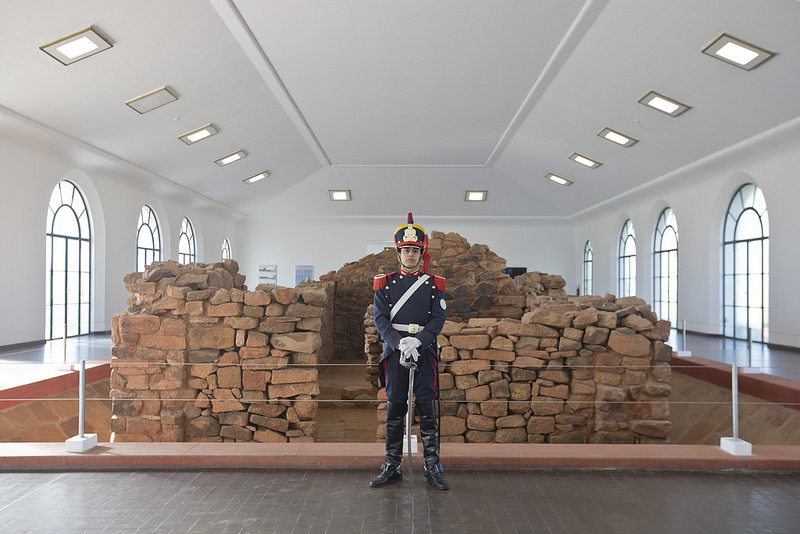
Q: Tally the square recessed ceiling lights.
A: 12